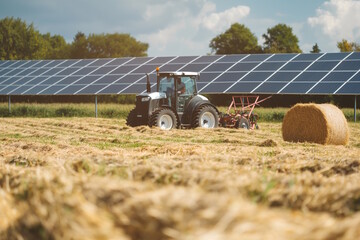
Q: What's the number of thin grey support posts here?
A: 3